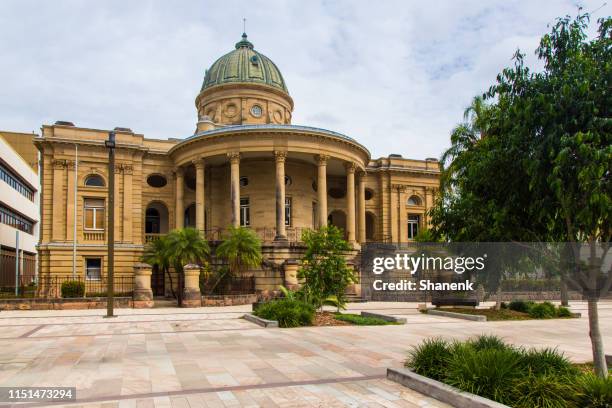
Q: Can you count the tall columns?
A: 7